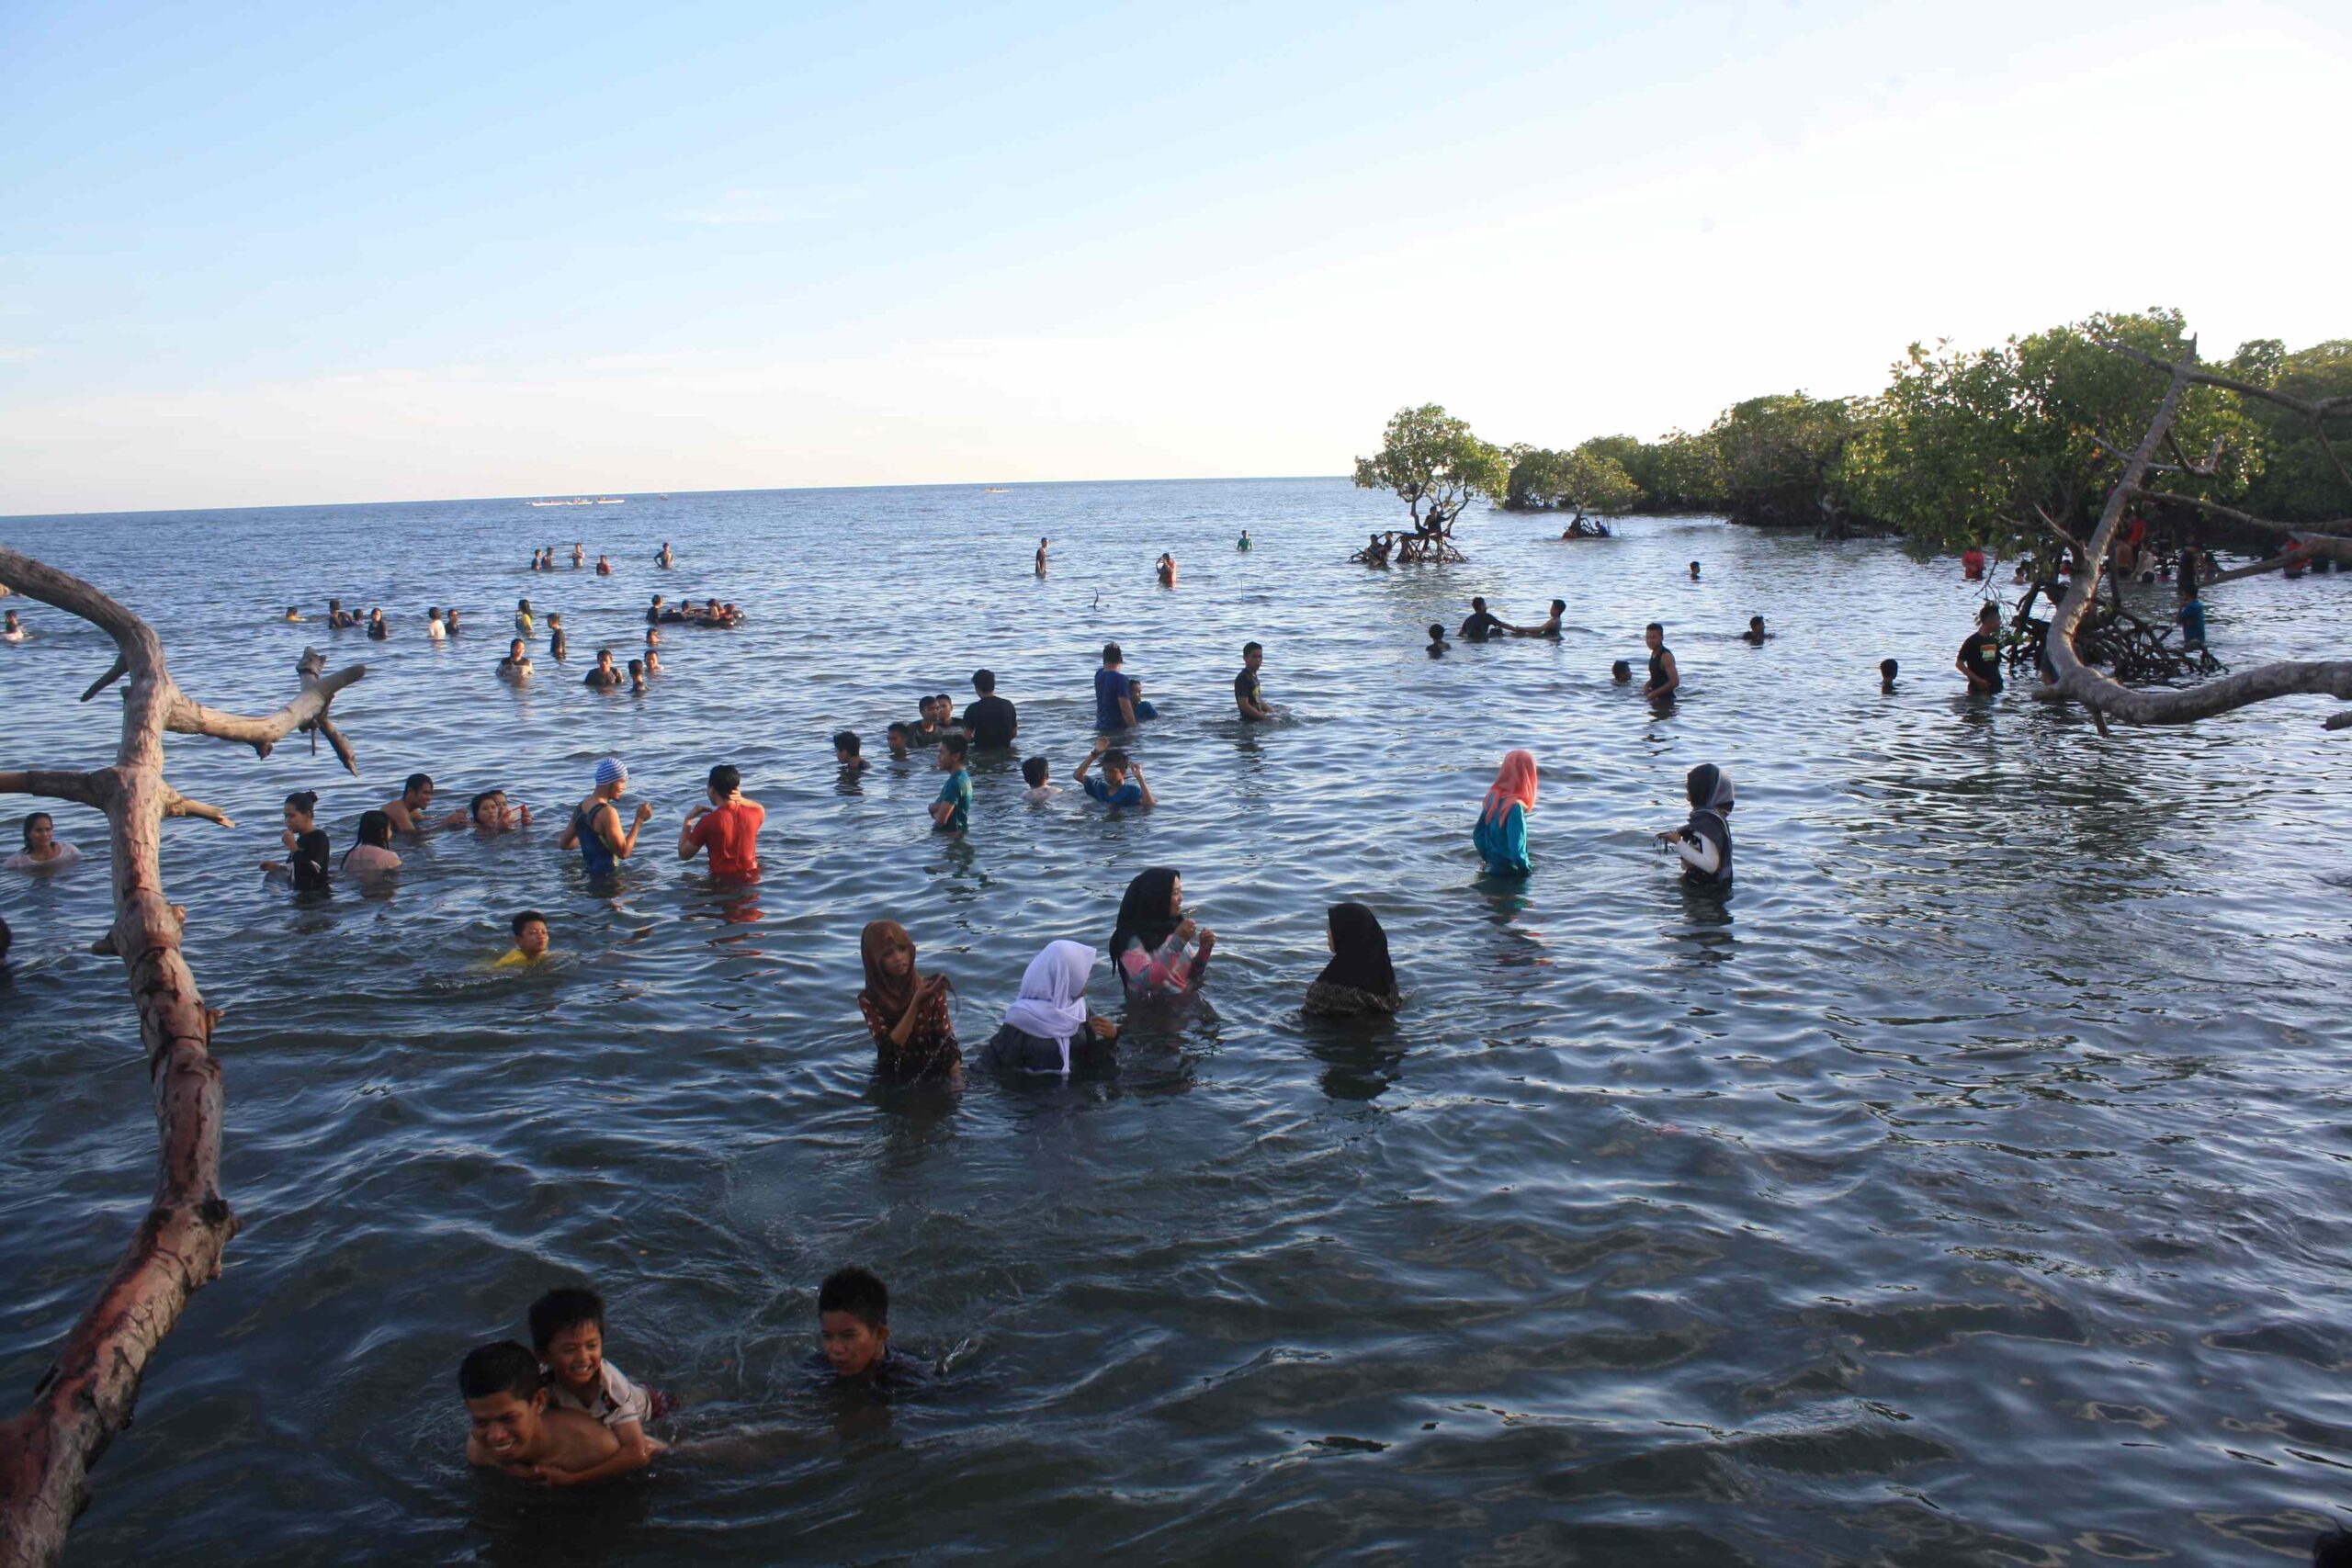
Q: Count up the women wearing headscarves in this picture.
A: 6